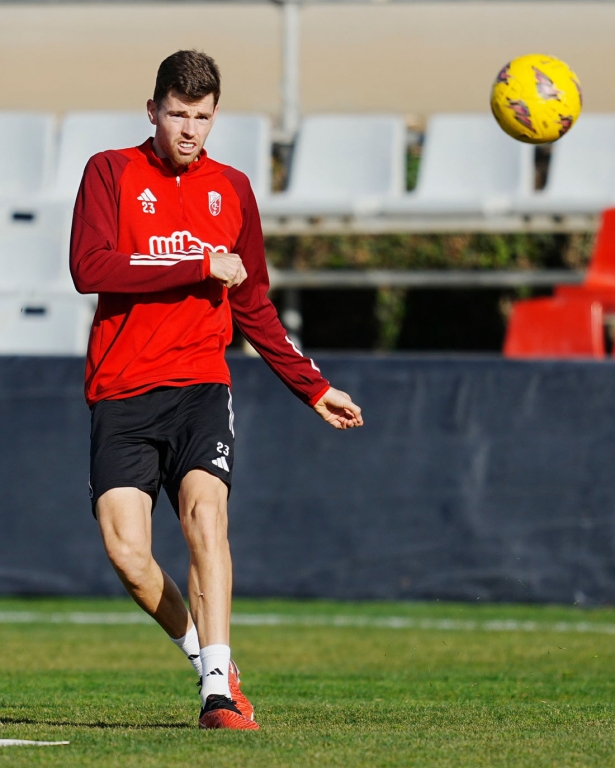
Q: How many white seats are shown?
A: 8